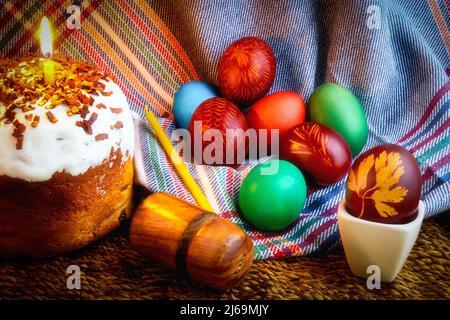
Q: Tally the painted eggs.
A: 8